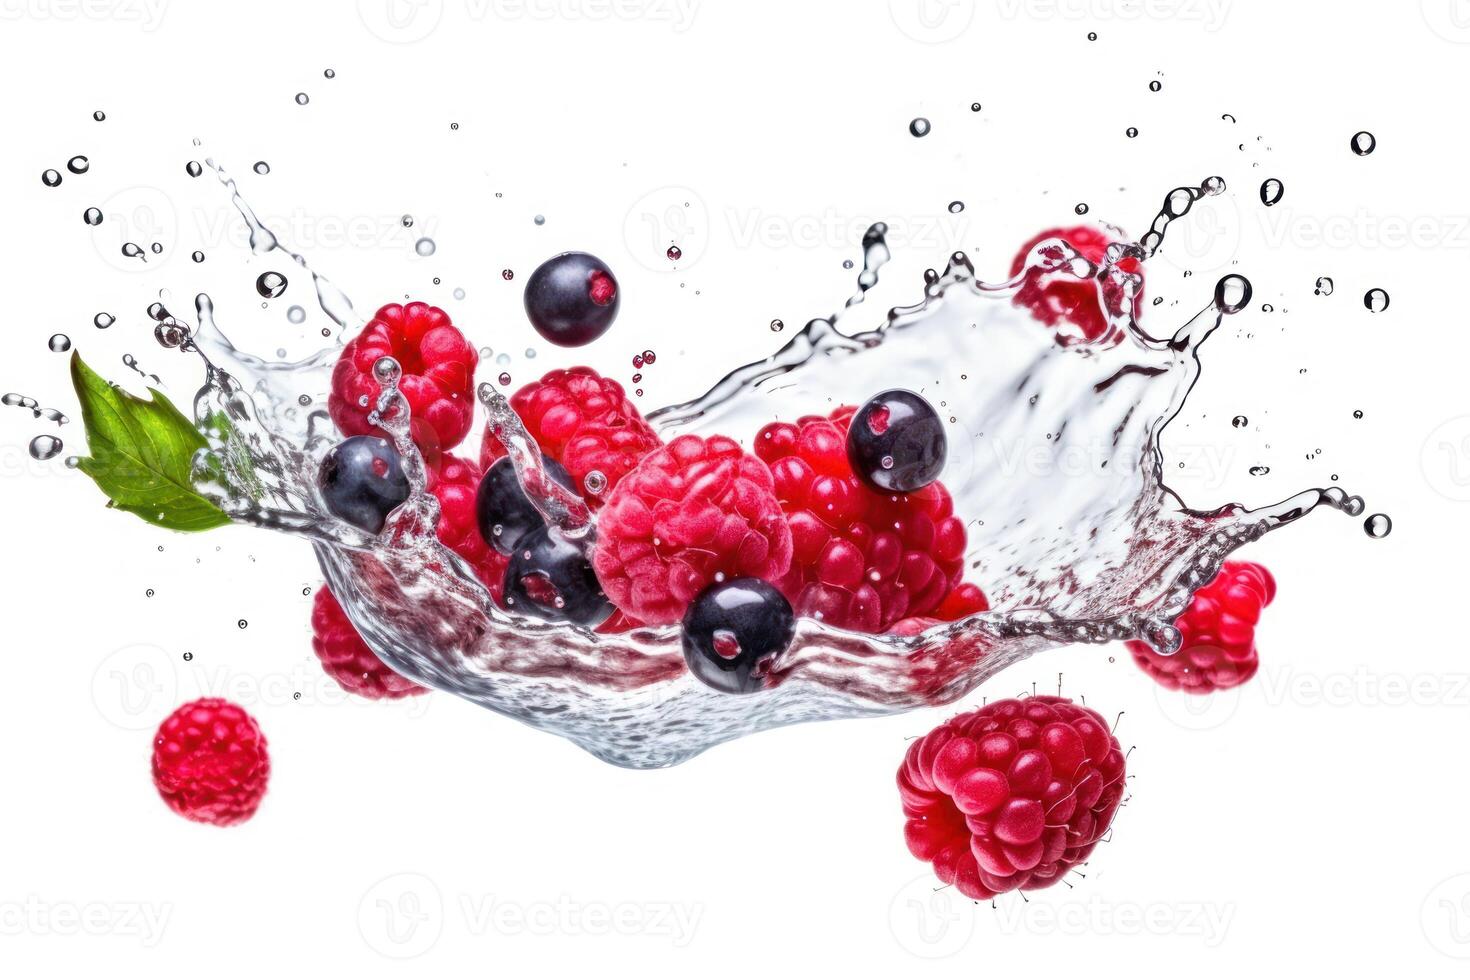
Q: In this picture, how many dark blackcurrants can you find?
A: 6